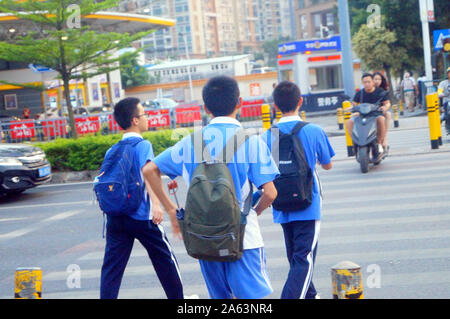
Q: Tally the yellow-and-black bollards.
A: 11